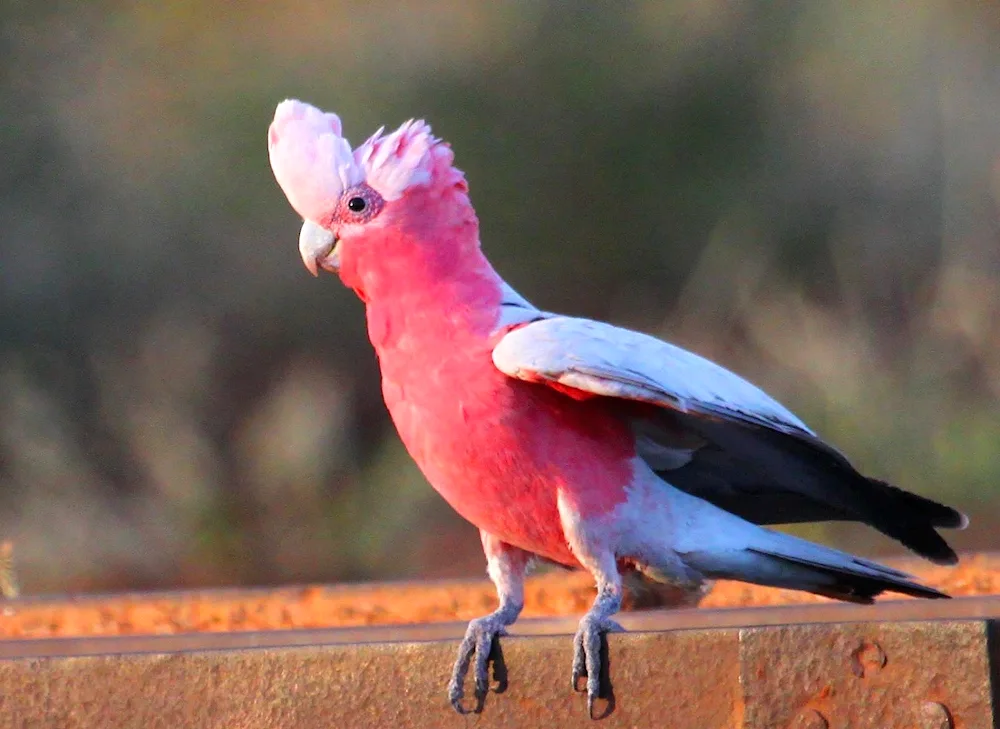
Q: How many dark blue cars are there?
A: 0